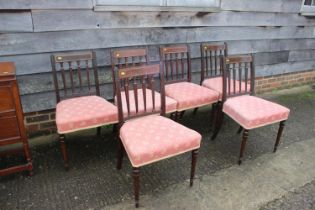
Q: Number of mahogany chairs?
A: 6